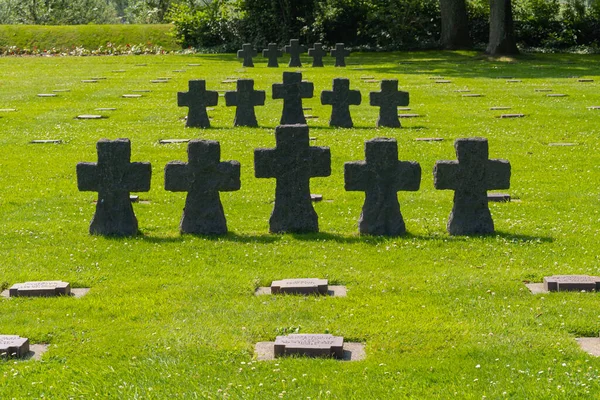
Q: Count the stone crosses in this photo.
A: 15